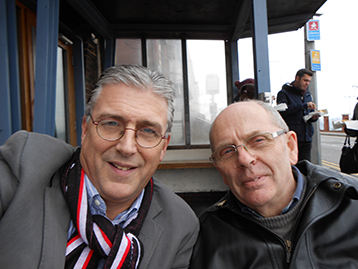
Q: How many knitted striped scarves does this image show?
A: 1